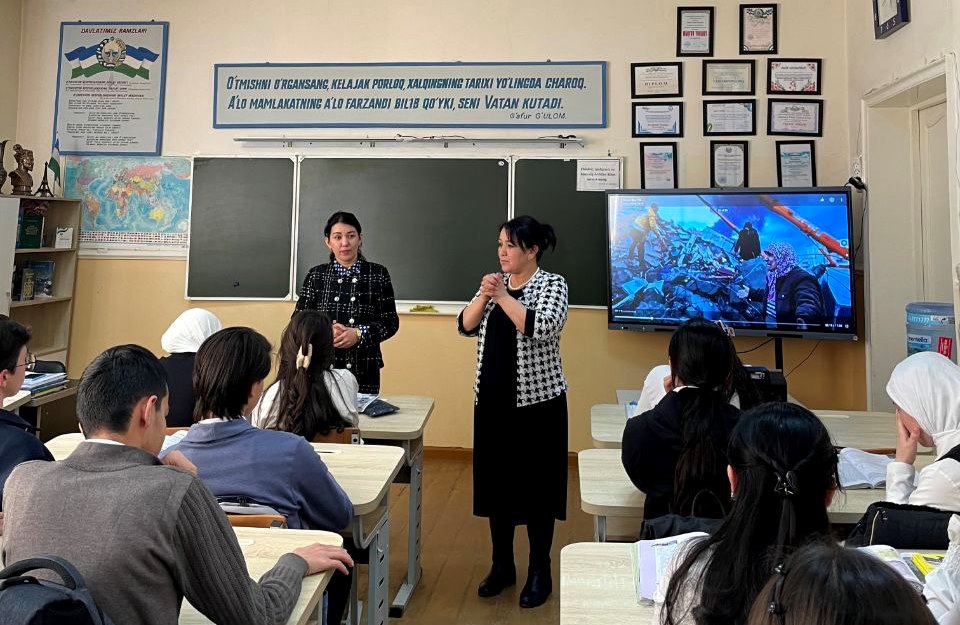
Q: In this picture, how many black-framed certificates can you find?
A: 11